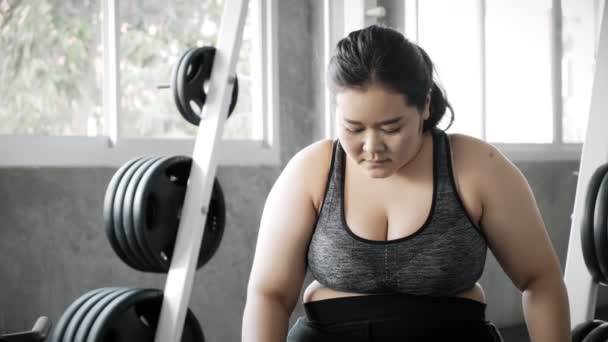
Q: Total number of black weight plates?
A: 14